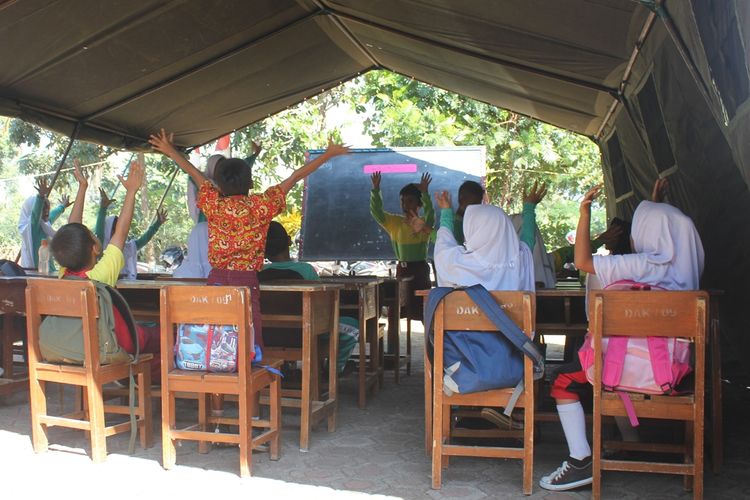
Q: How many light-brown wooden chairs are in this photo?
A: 4